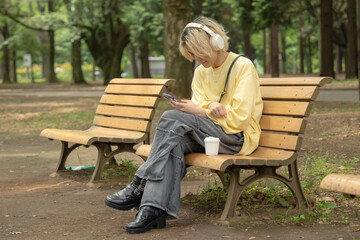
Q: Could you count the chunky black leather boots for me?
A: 2